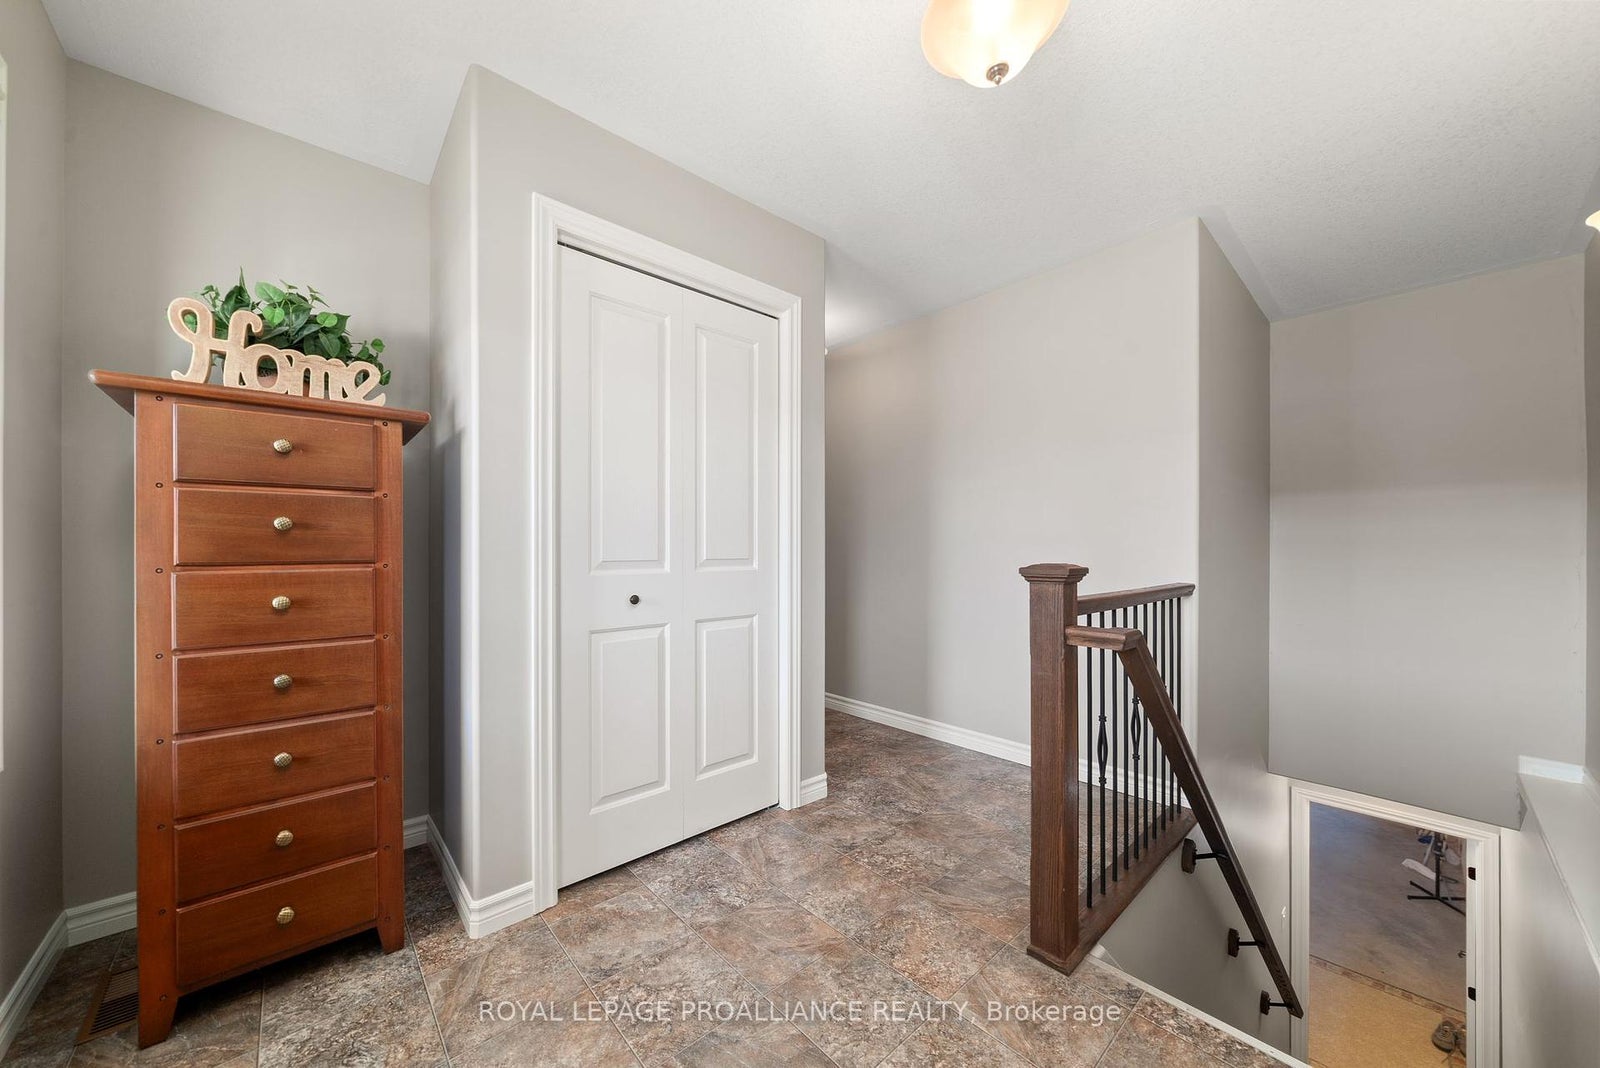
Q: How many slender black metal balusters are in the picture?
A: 10